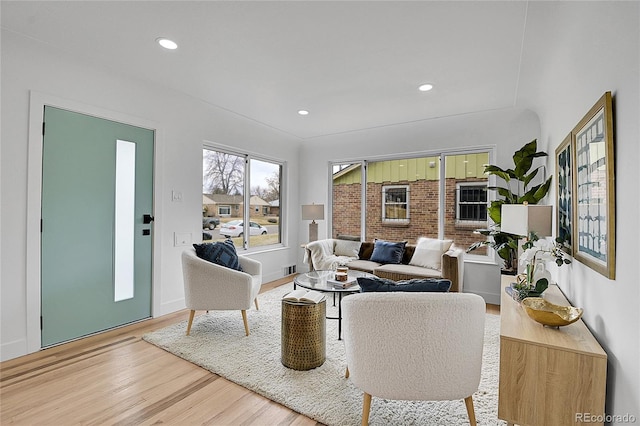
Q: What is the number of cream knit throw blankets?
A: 1